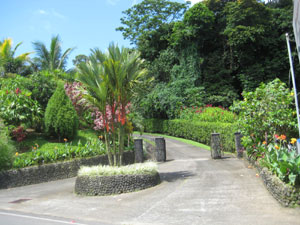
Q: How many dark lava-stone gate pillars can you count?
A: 4